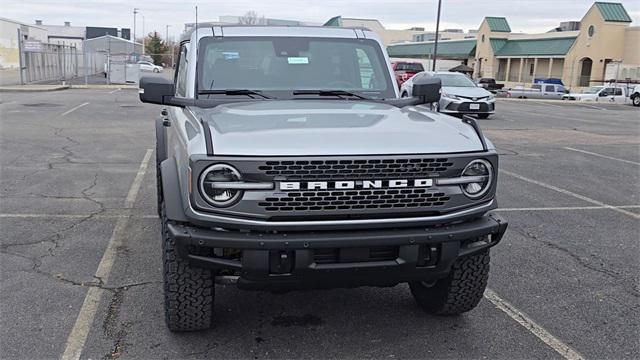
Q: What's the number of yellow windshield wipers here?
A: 0